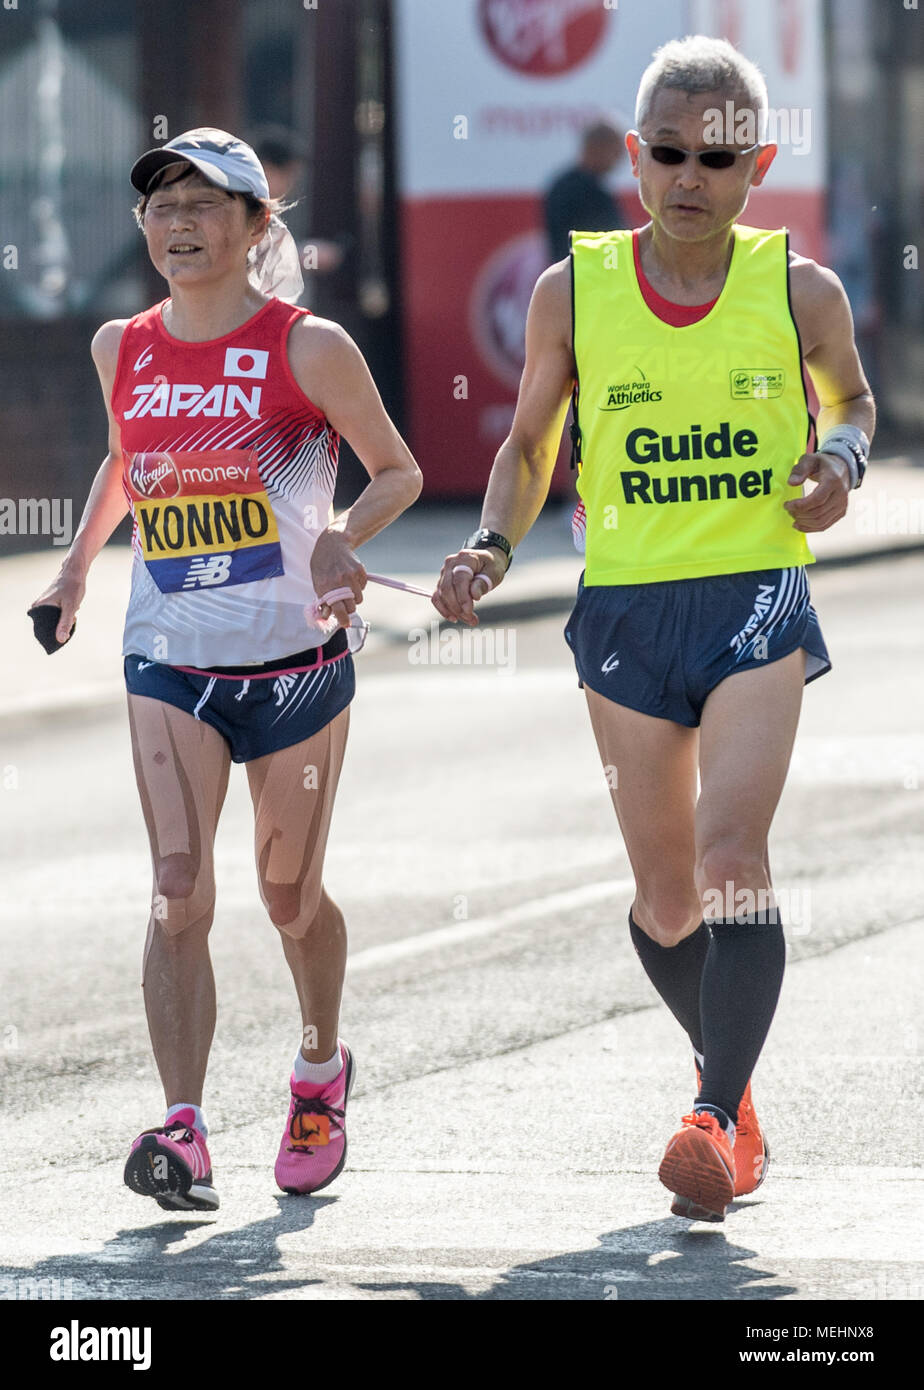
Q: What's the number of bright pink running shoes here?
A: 2